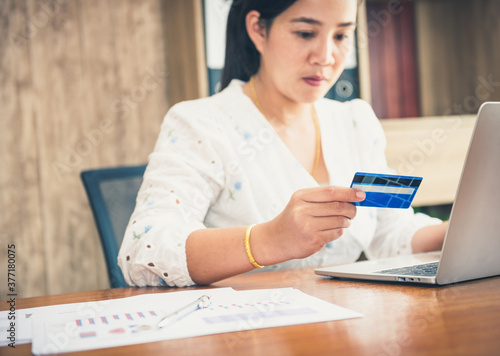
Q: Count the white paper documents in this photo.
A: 2